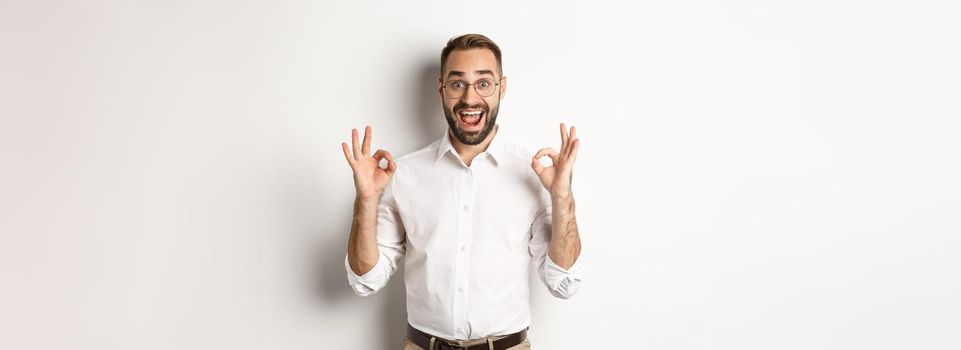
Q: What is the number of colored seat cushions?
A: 0